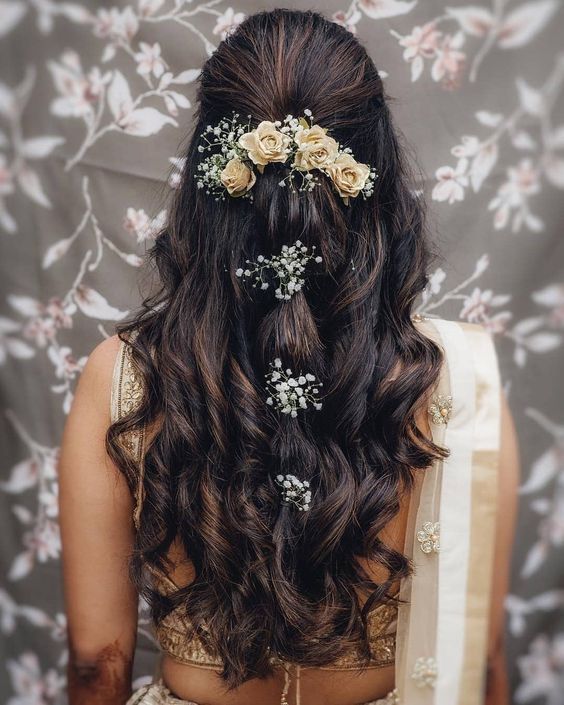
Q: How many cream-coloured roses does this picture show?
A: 4